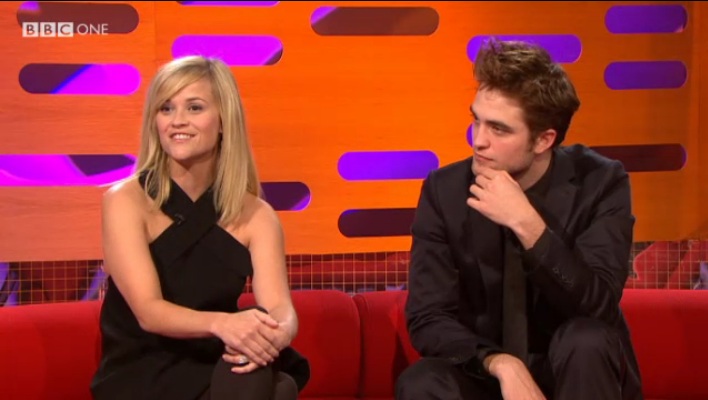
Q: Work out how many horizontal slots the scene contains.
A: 14